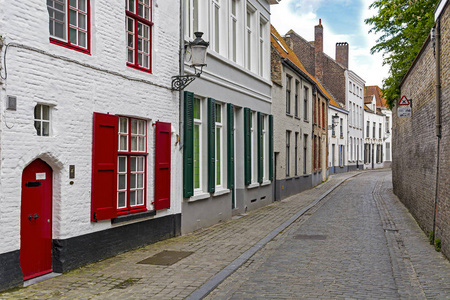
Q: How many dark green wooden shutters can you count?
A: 6